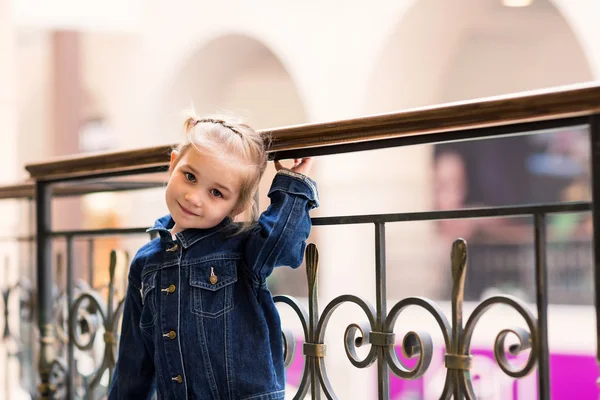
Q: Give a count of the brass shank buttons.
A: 5